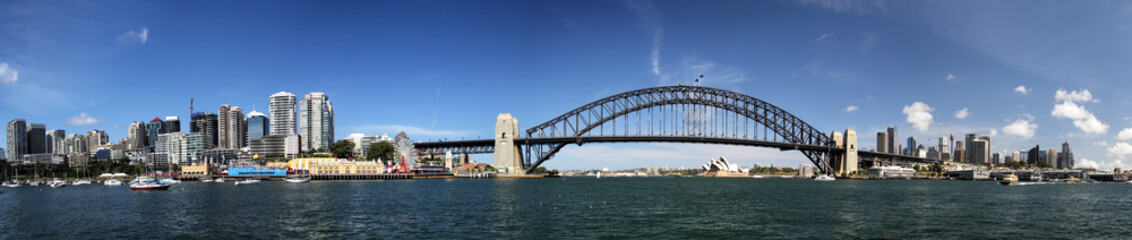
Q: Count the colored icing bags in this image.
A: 0